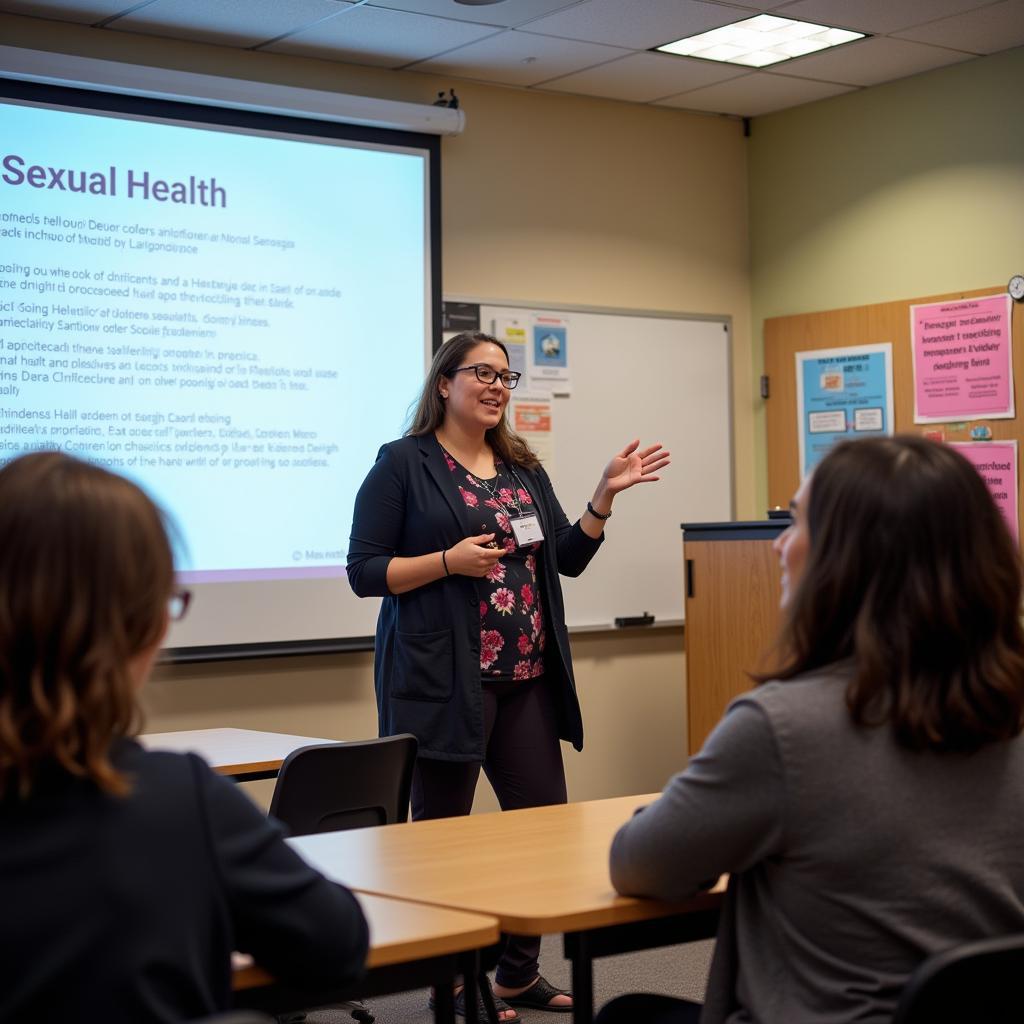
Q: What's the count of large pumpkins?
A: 0